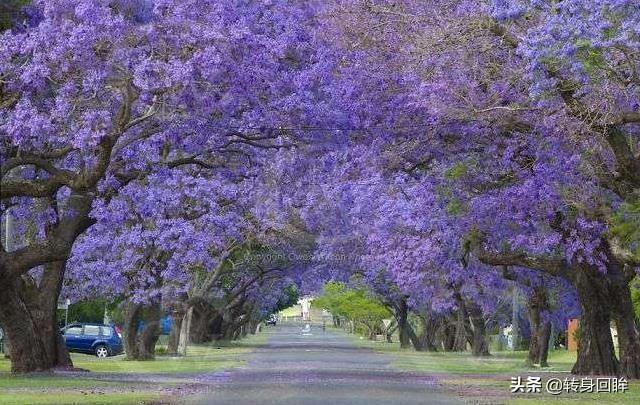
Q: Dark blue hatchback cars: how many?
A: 1